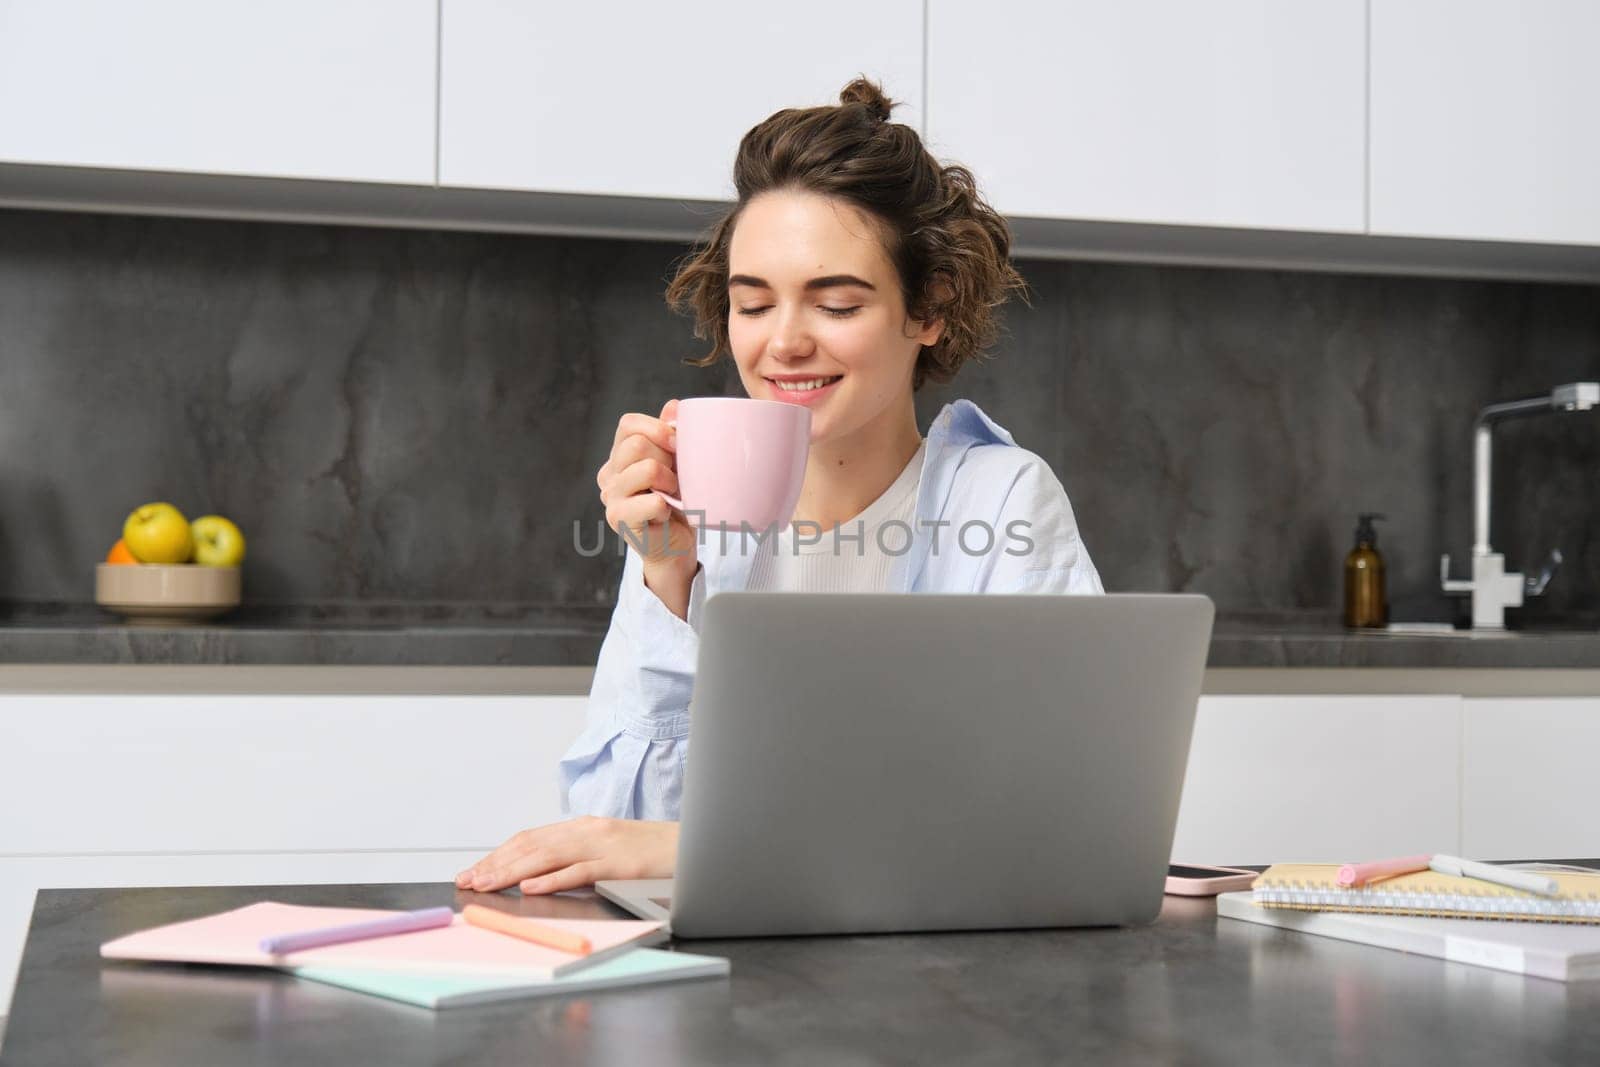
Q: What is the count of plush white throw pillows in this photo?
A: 0